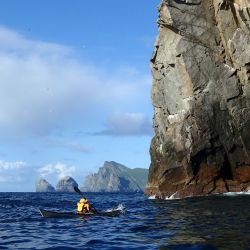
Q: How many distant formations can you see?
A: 3